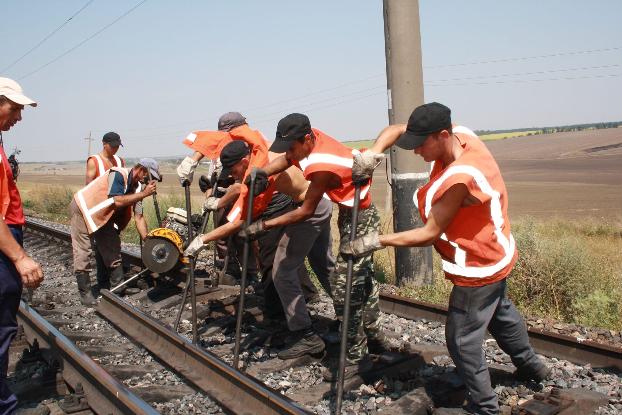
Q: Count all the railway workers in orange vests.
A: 7